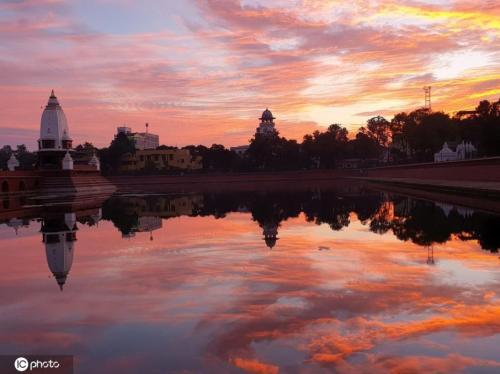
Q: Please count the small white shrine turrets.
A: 3